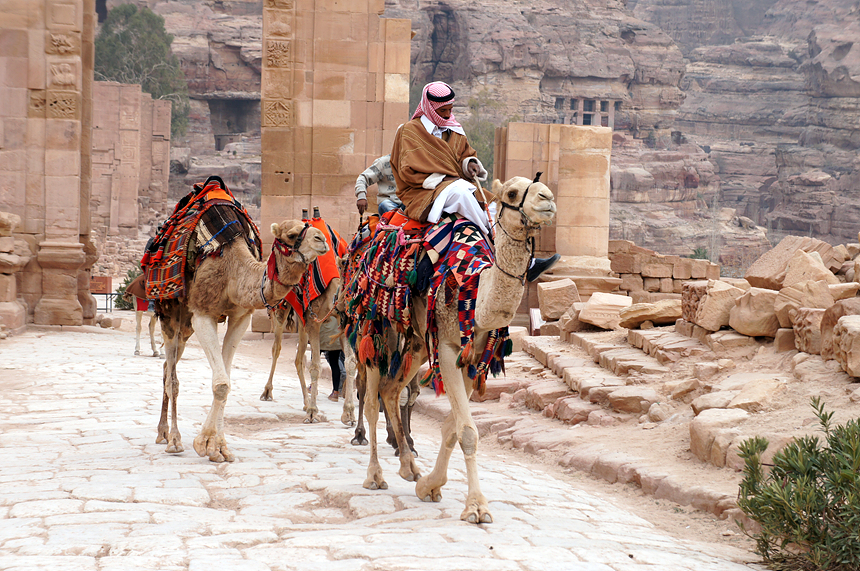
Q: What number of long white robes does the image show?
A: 1